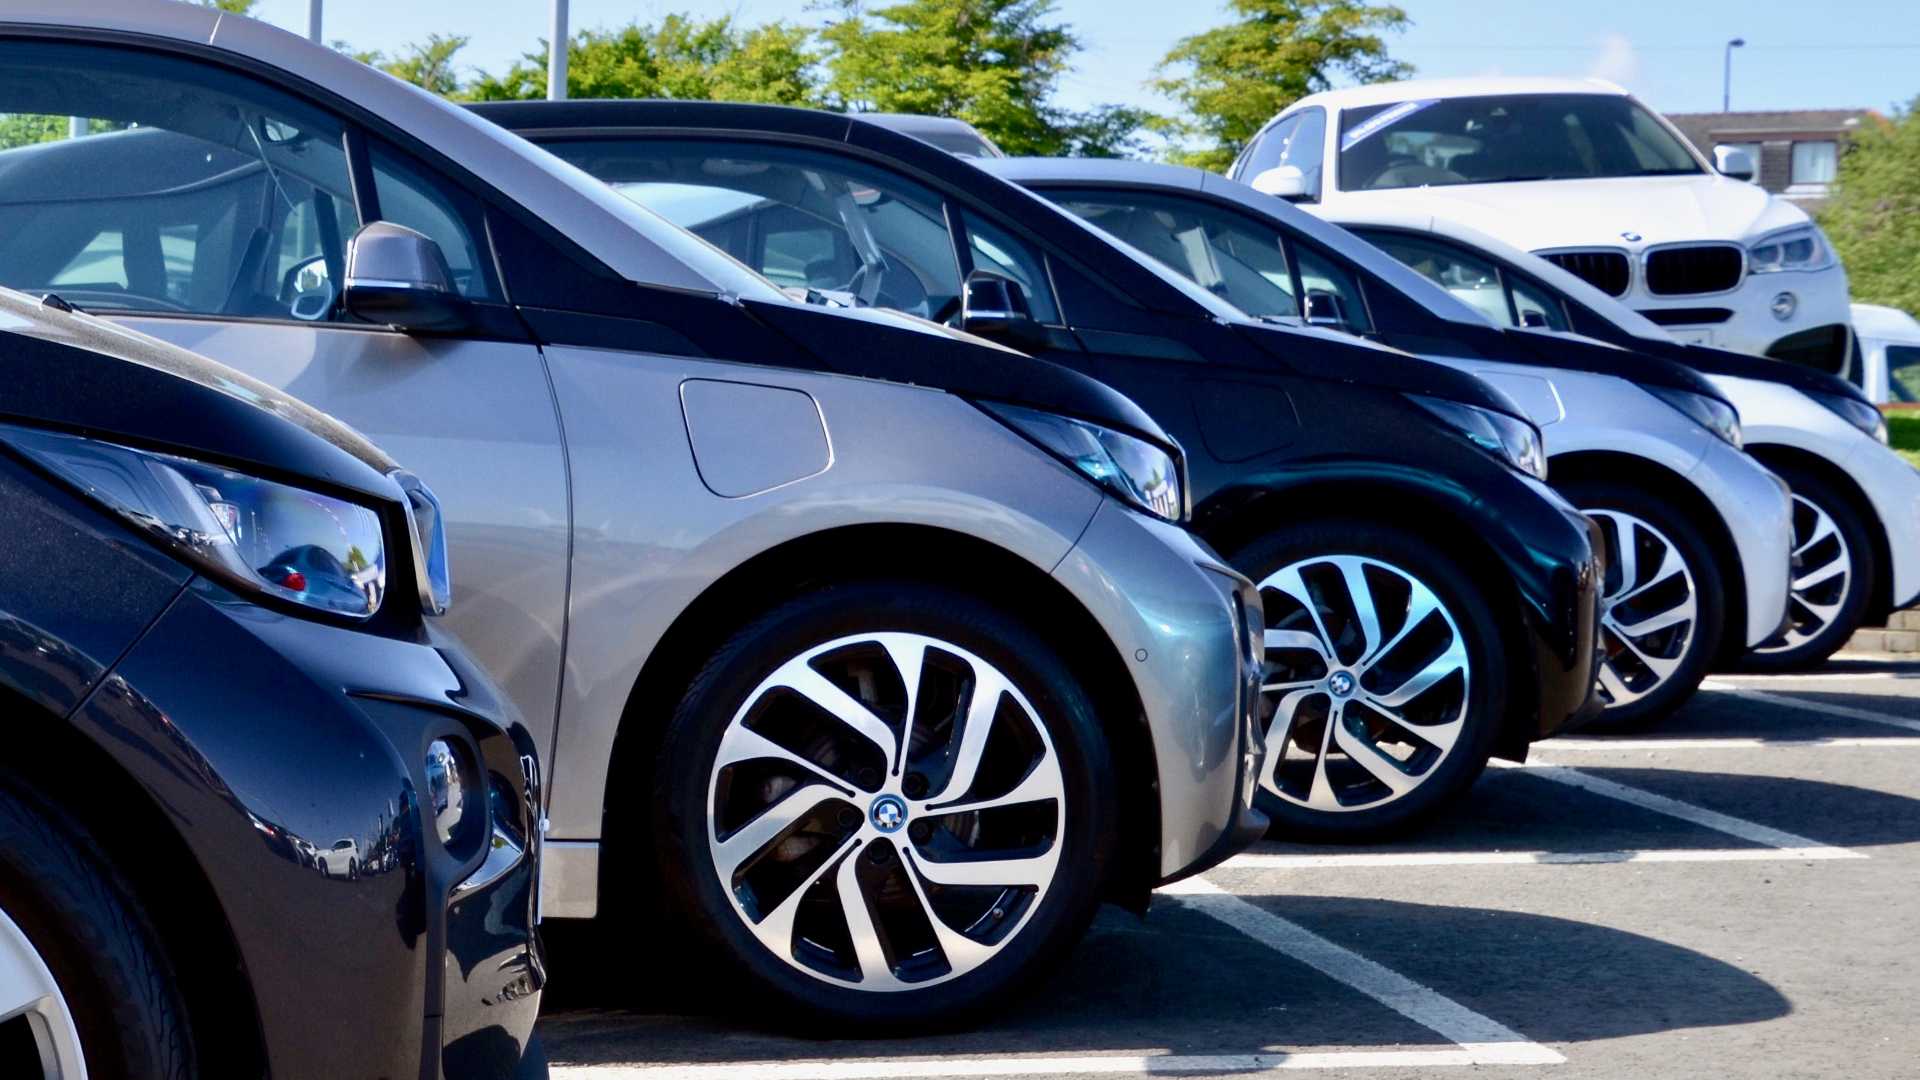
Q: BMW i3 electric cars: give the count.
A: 5